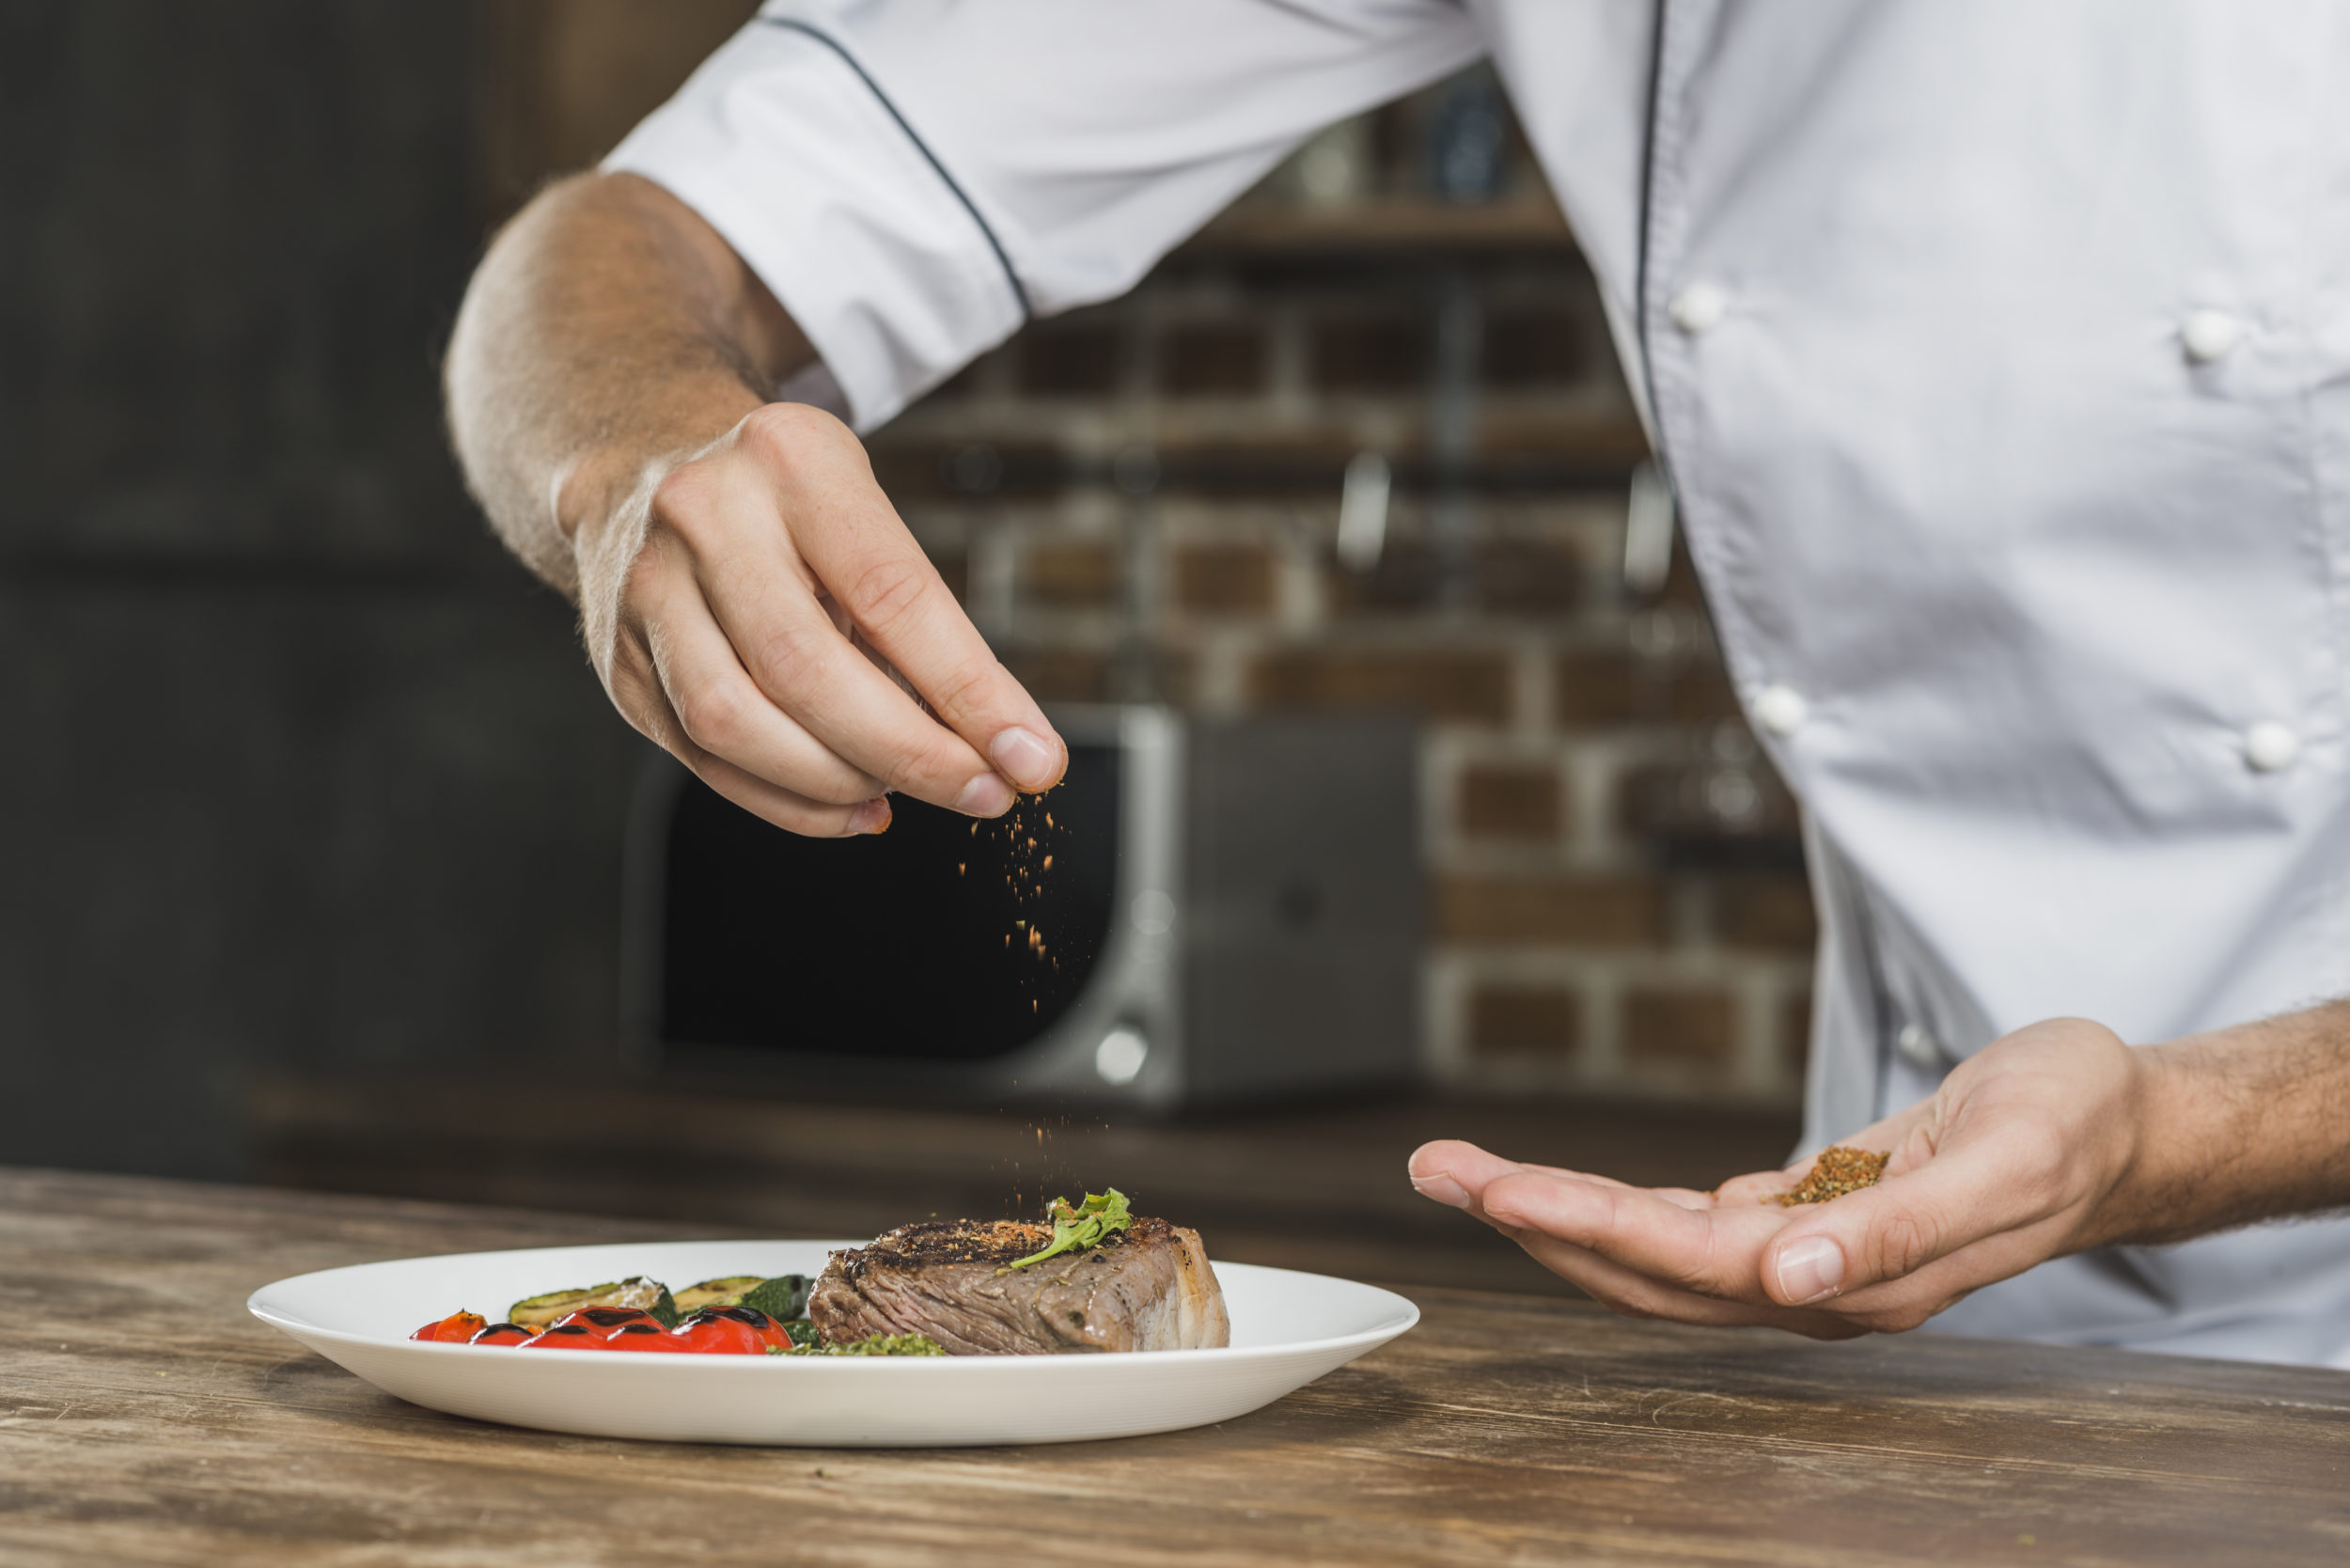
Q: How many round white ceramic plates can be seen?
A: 1